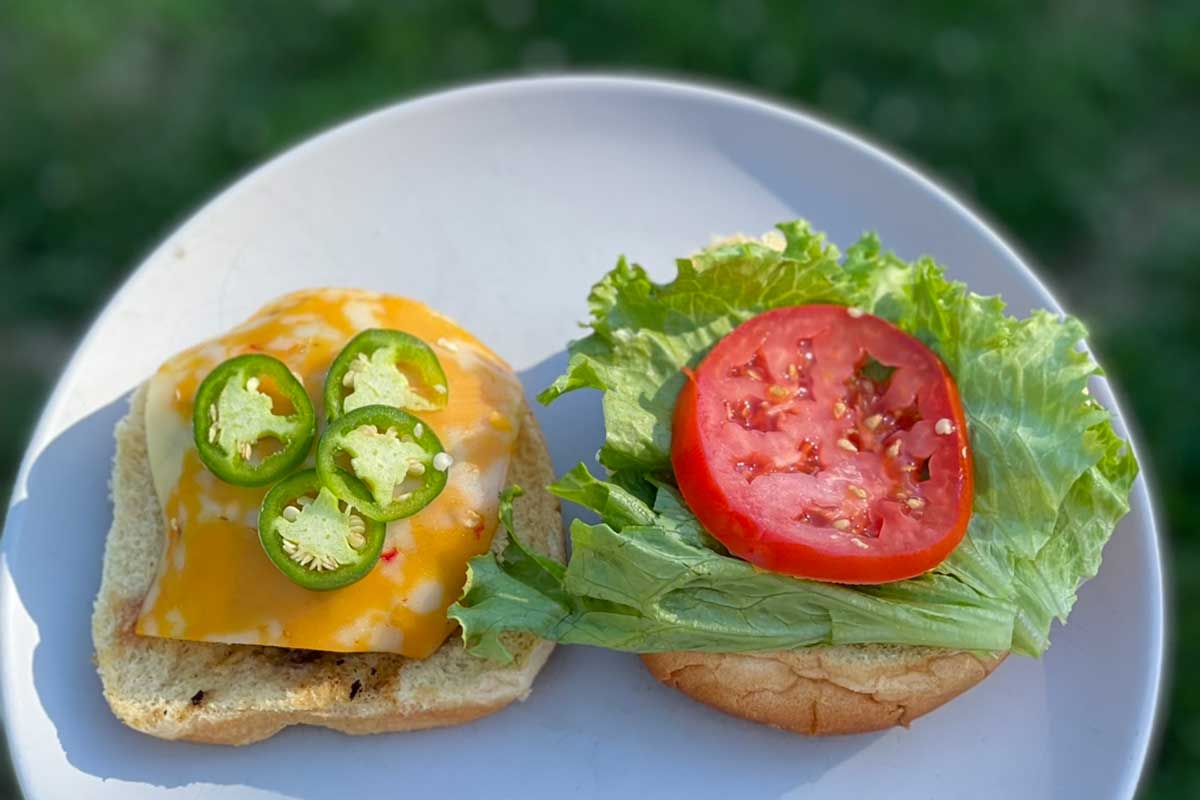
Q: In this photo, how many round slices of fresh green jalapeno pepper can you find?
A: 4